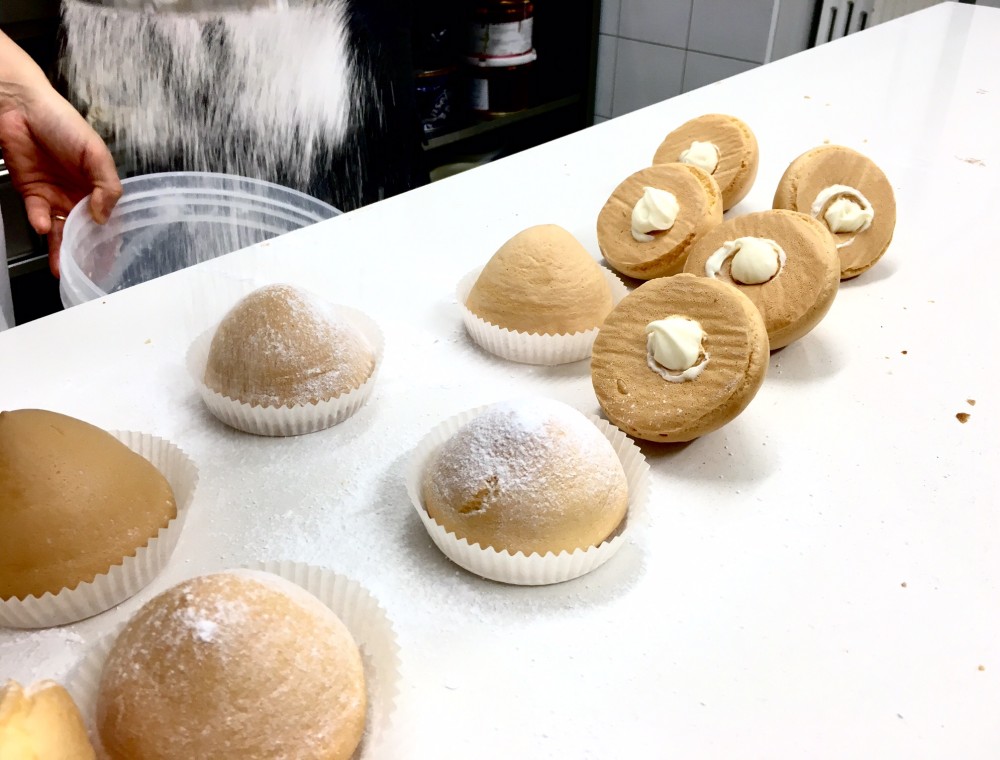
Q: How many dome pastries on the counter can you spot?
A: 5